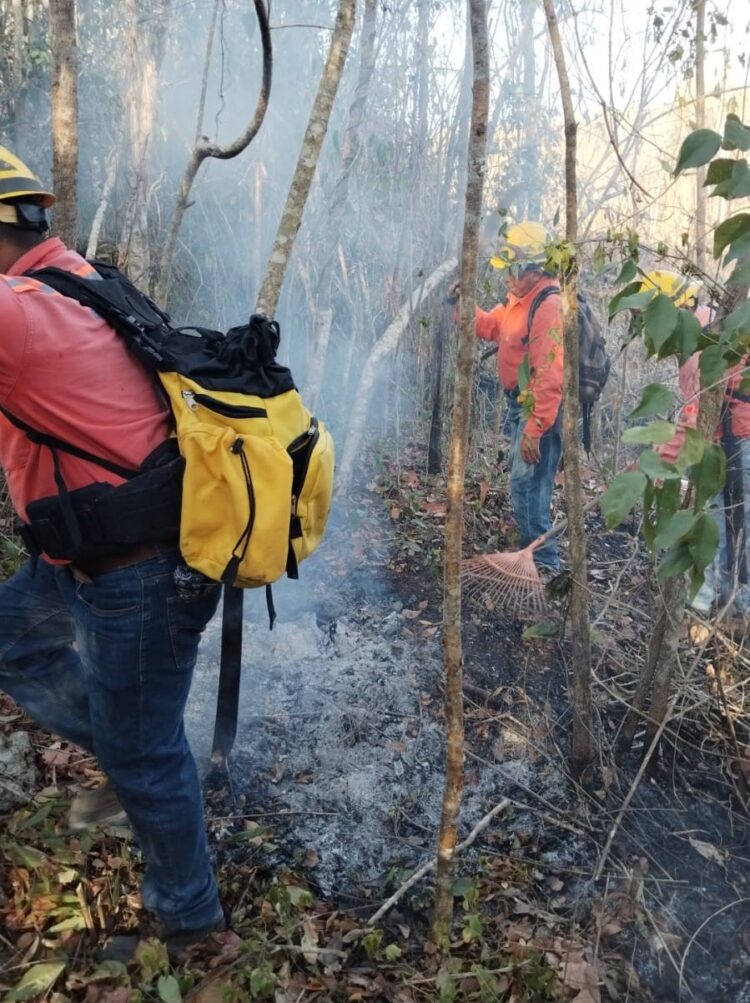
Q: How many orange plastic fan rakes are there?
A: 1